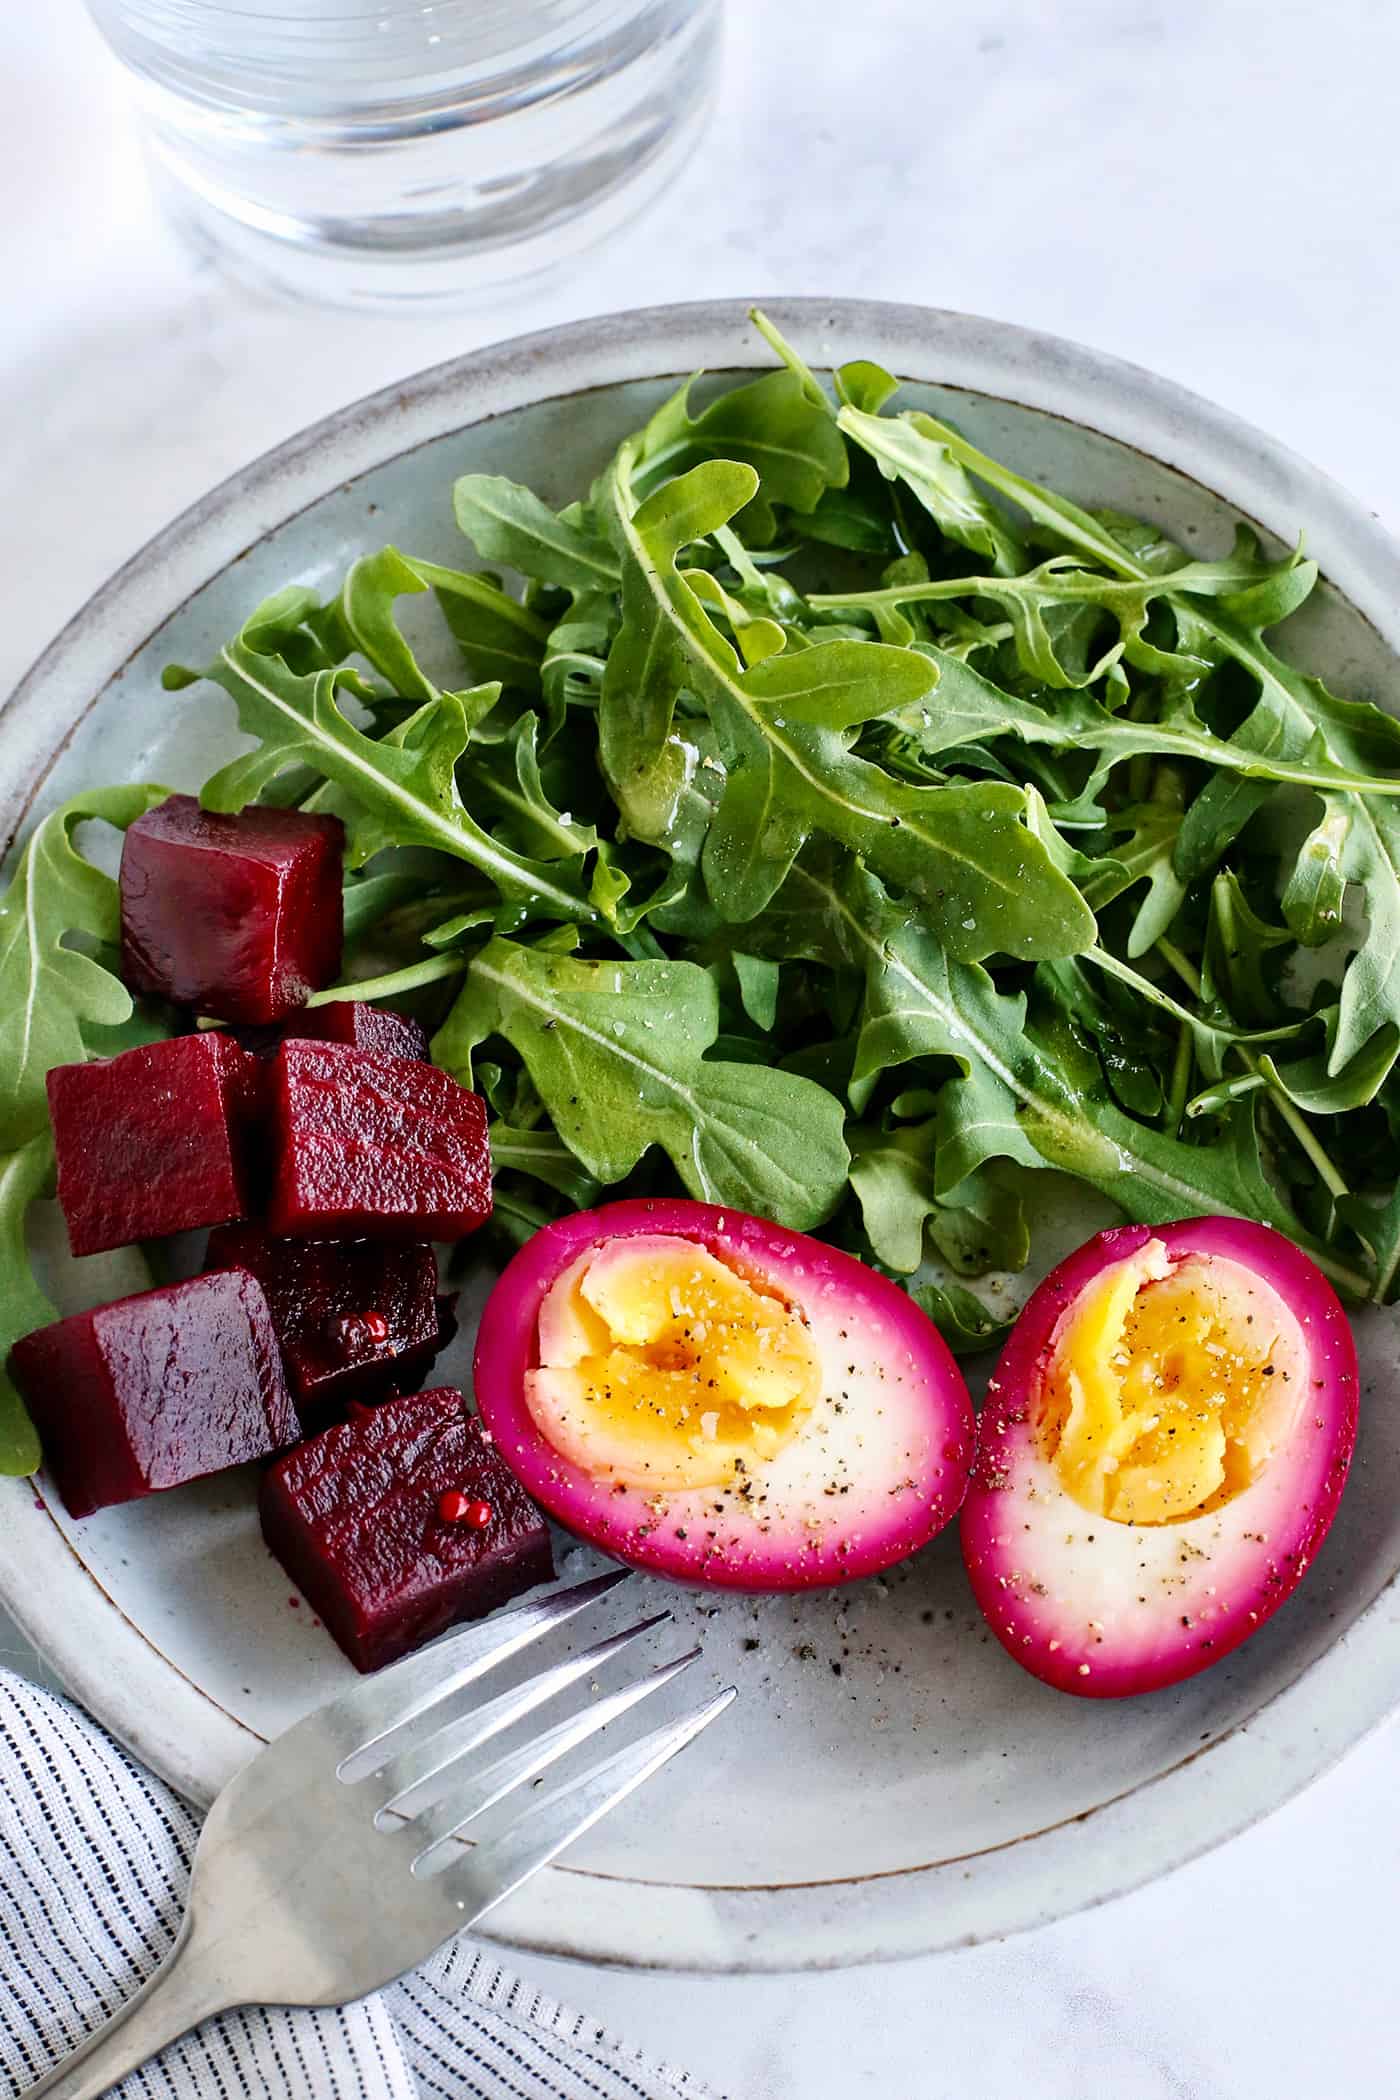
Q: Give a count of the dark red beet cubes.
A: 7